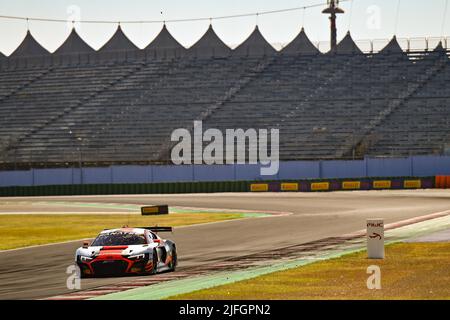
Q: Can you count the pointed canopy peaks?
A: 10